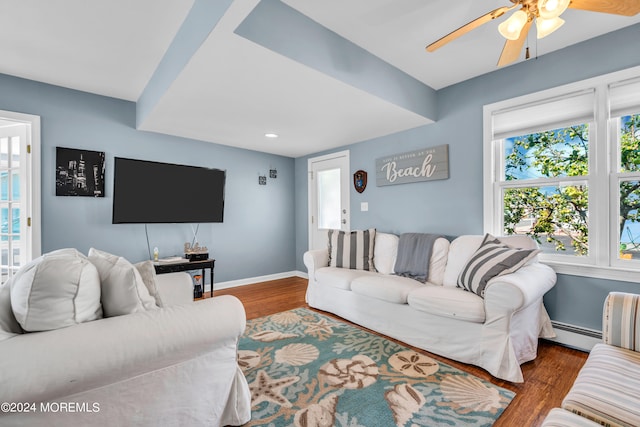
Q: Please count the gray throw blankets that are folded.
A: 1